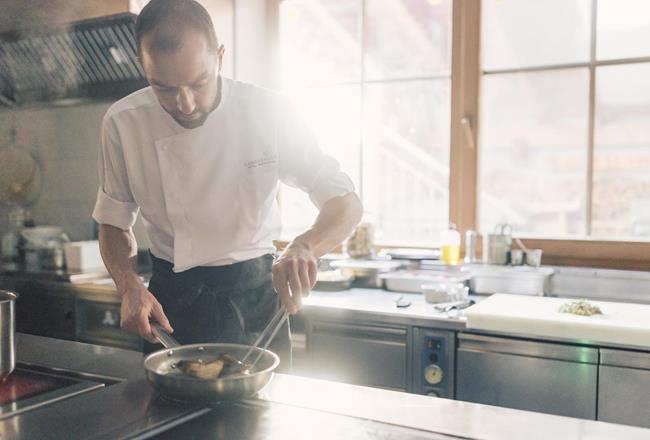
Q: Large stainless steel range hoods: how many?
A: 1